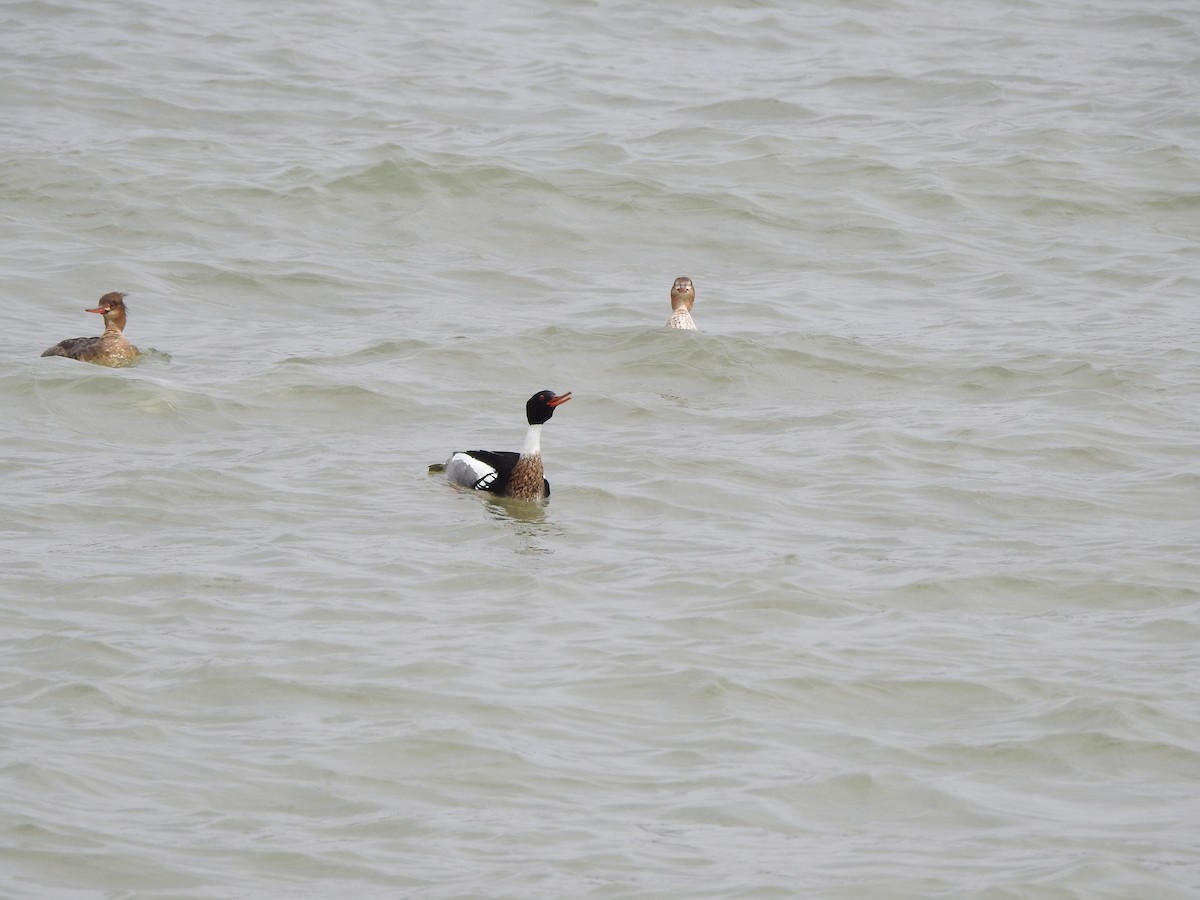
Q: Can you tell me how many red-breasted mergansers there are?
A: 3